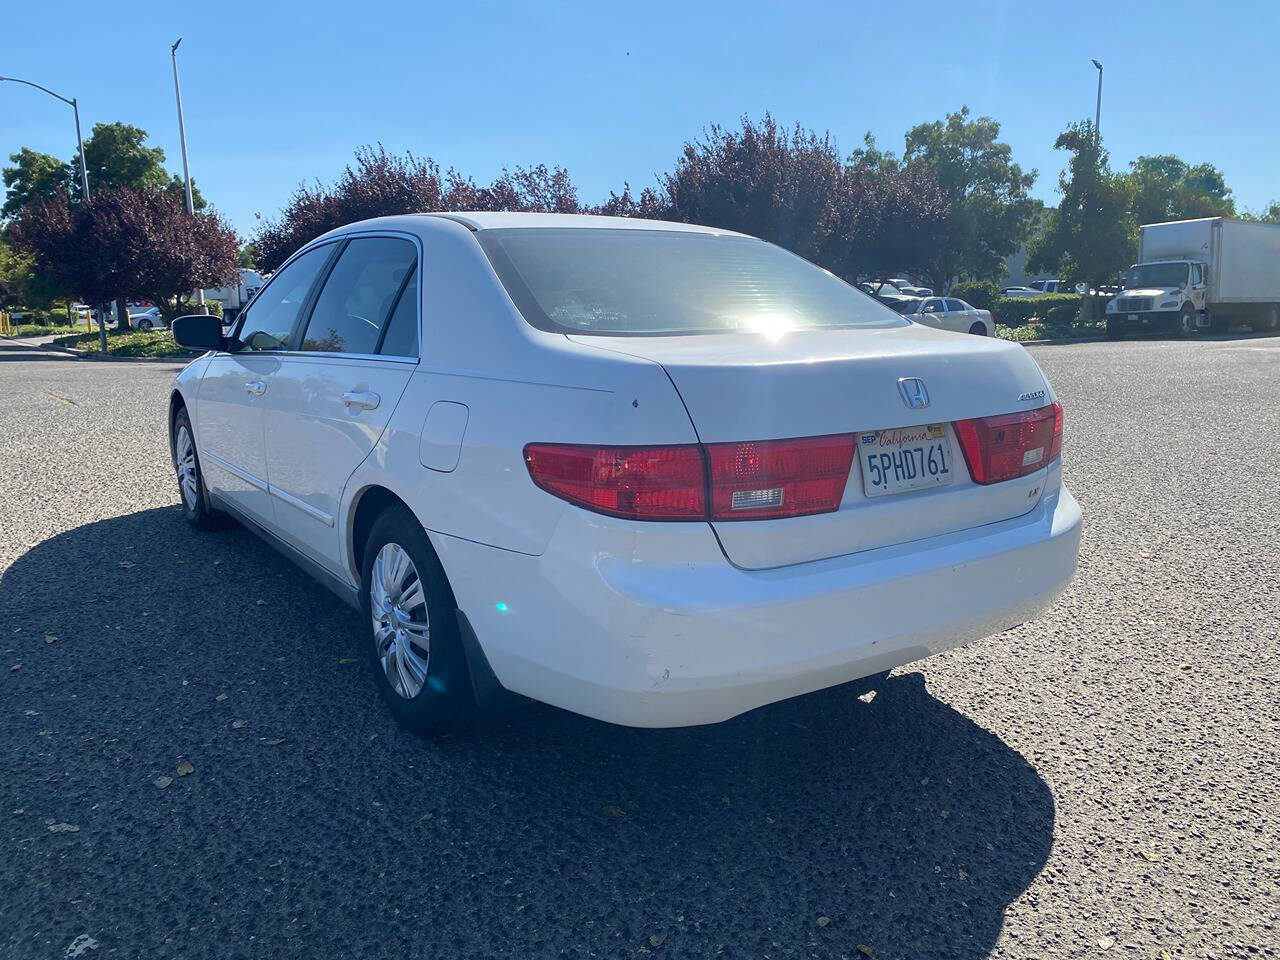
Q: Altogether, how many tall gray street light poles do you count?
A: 3